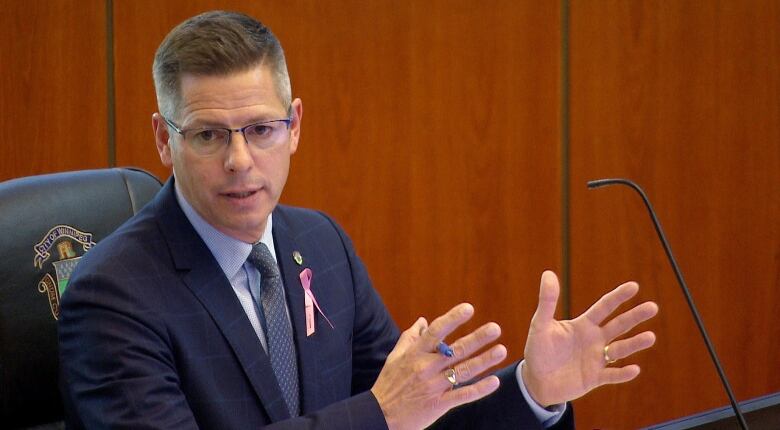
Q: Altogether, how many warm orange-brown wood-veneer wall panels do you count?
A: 3